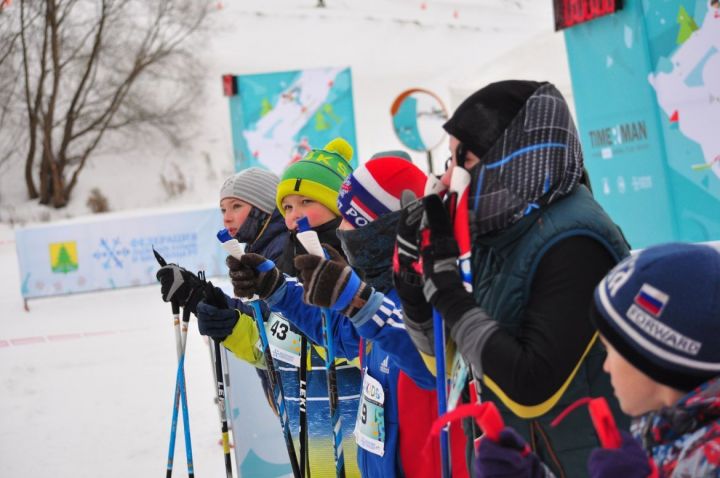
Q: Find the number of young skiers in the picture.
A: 5